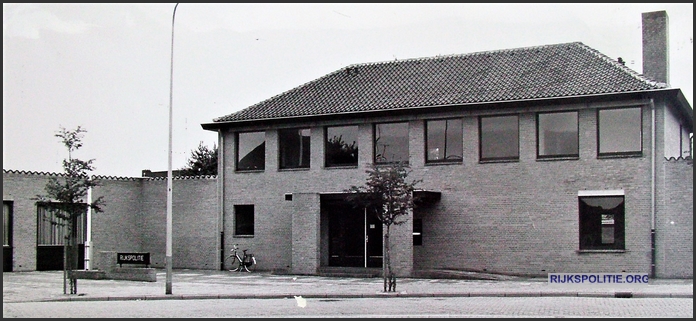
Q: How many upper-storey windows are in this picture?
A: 8